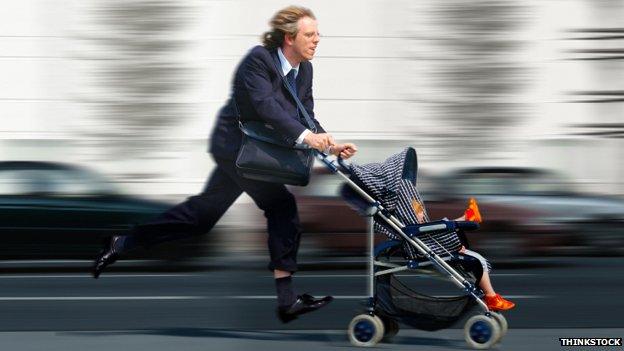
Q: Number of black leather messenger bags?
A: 1